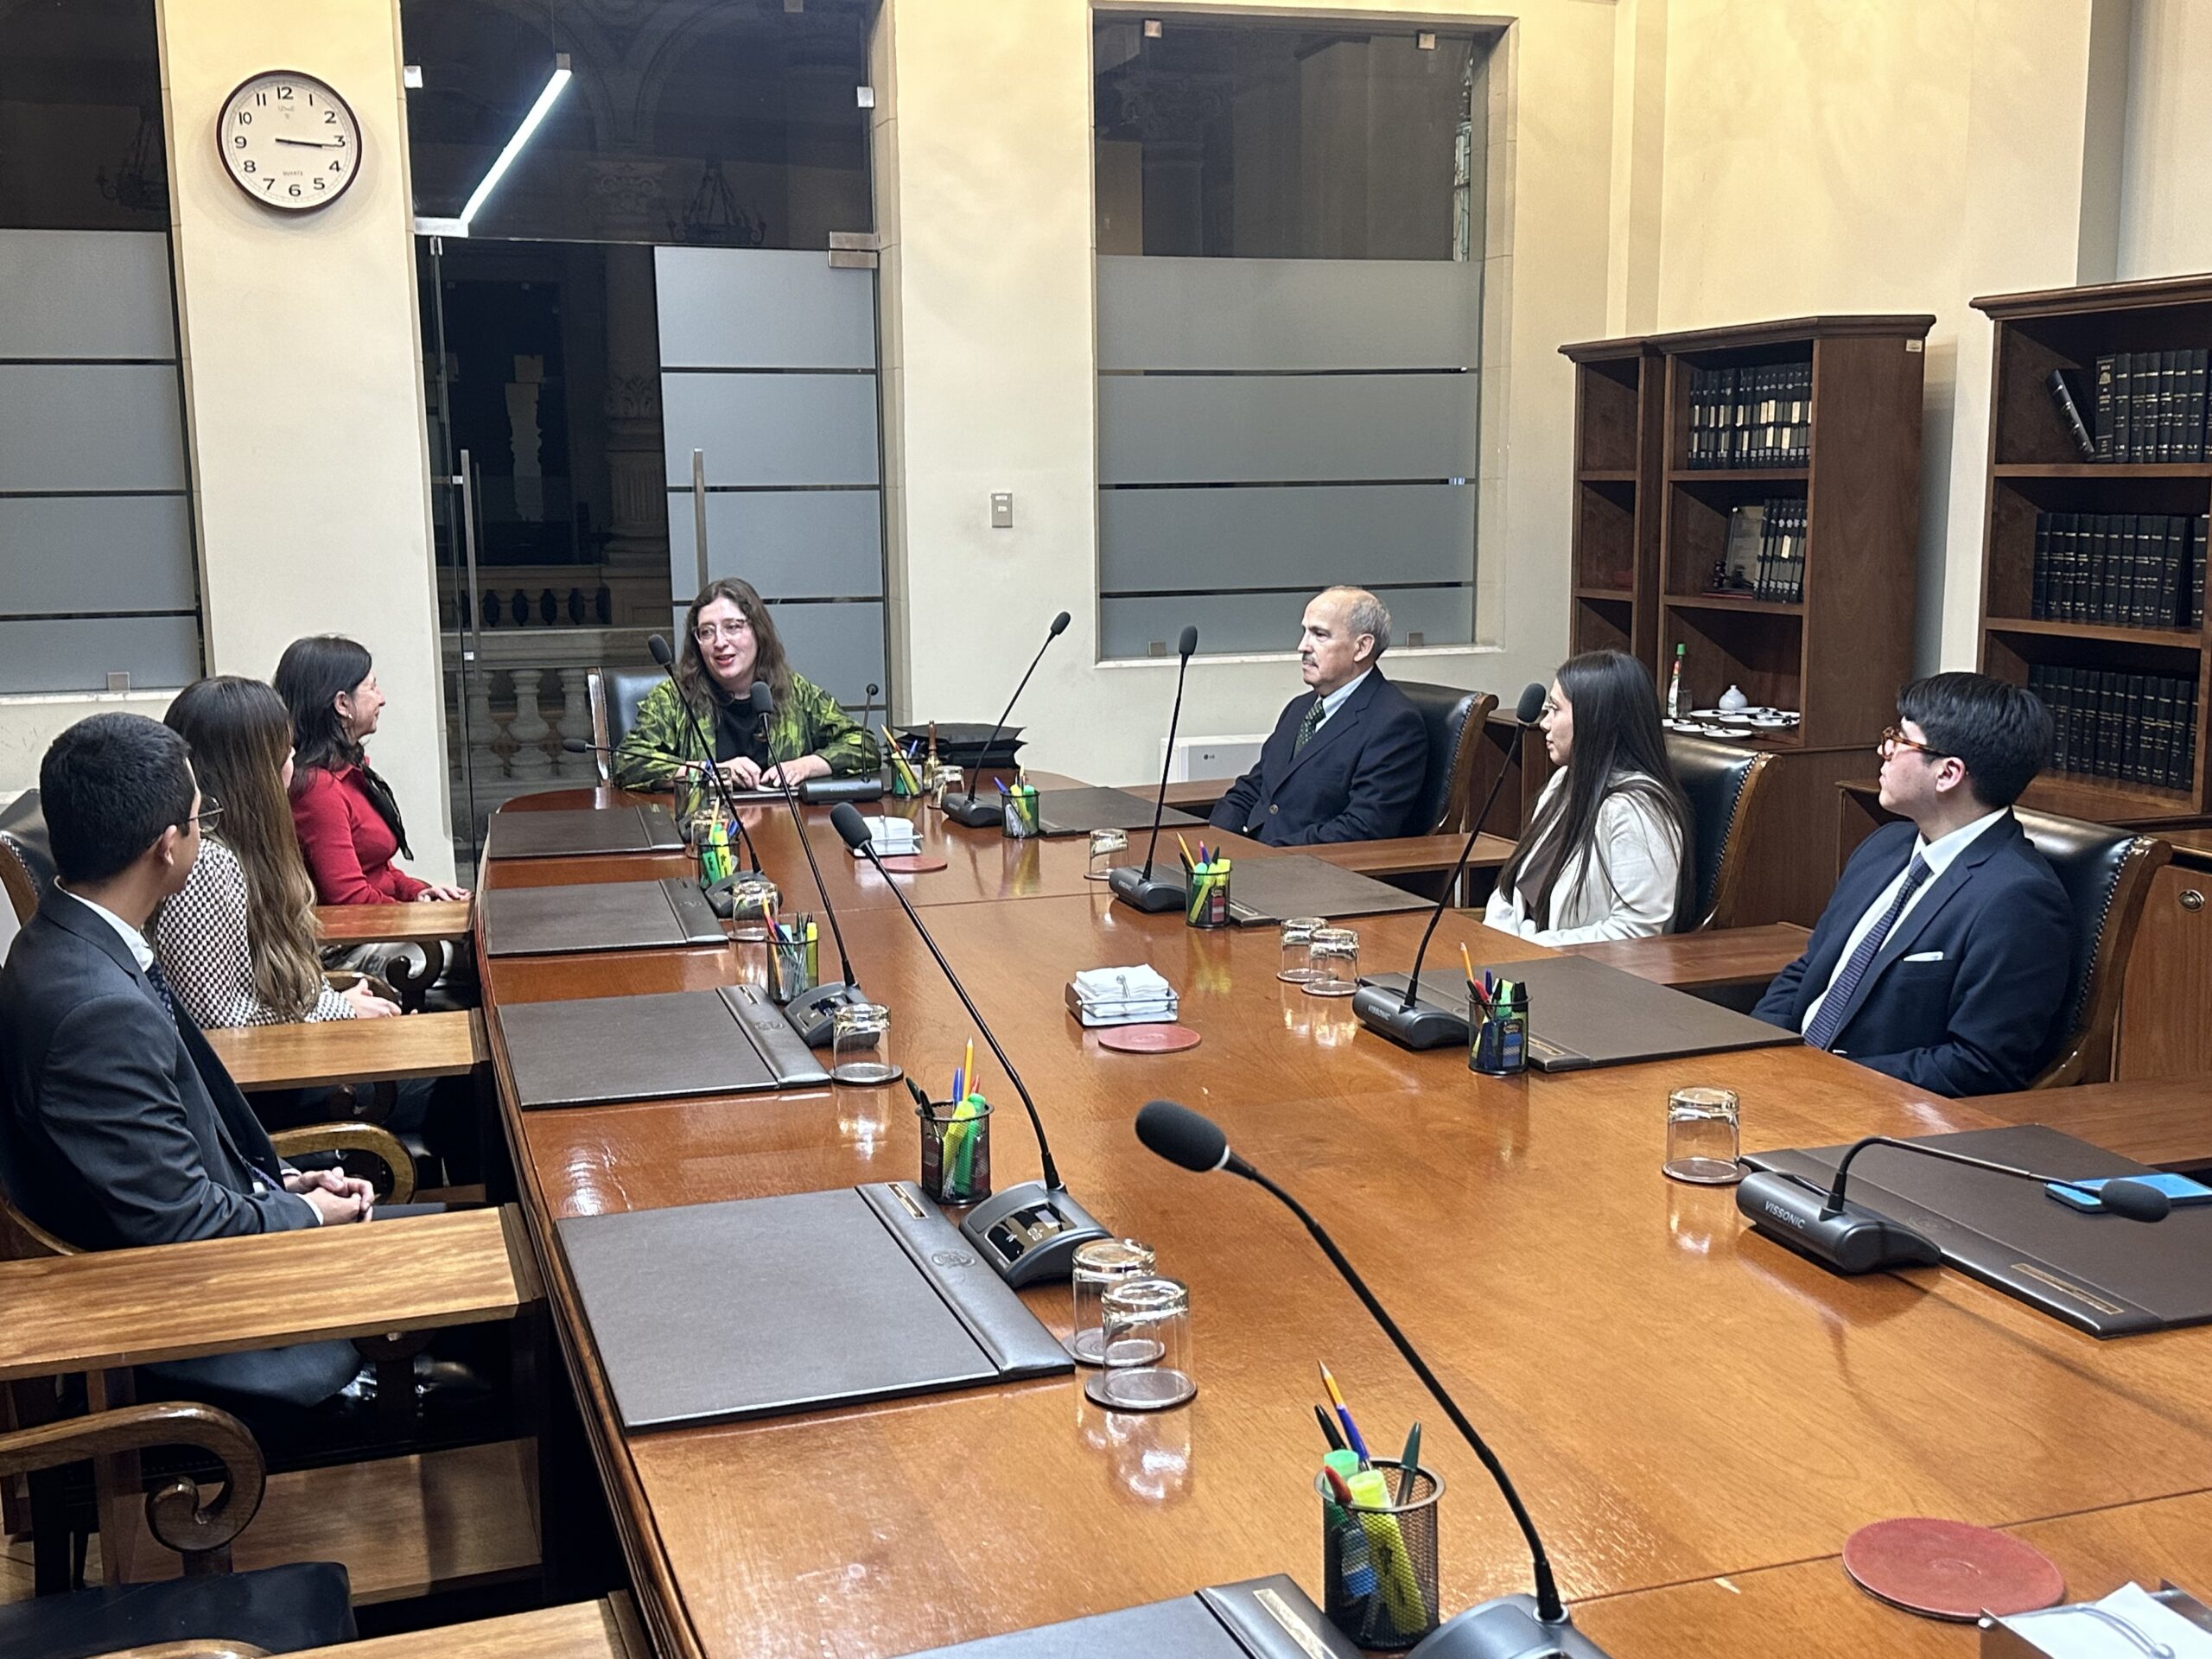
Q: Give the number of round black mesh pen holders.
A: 9